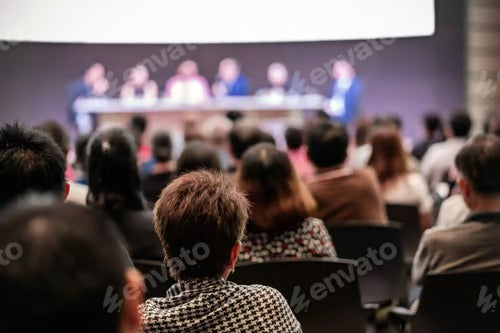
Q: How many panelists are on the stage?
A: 6